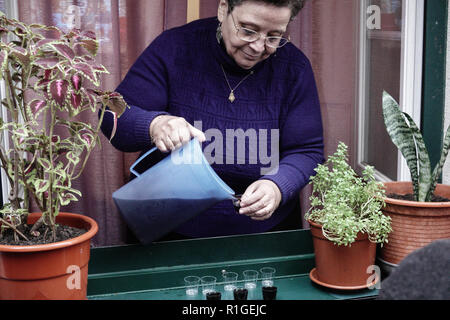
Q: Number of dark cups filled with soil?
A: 3